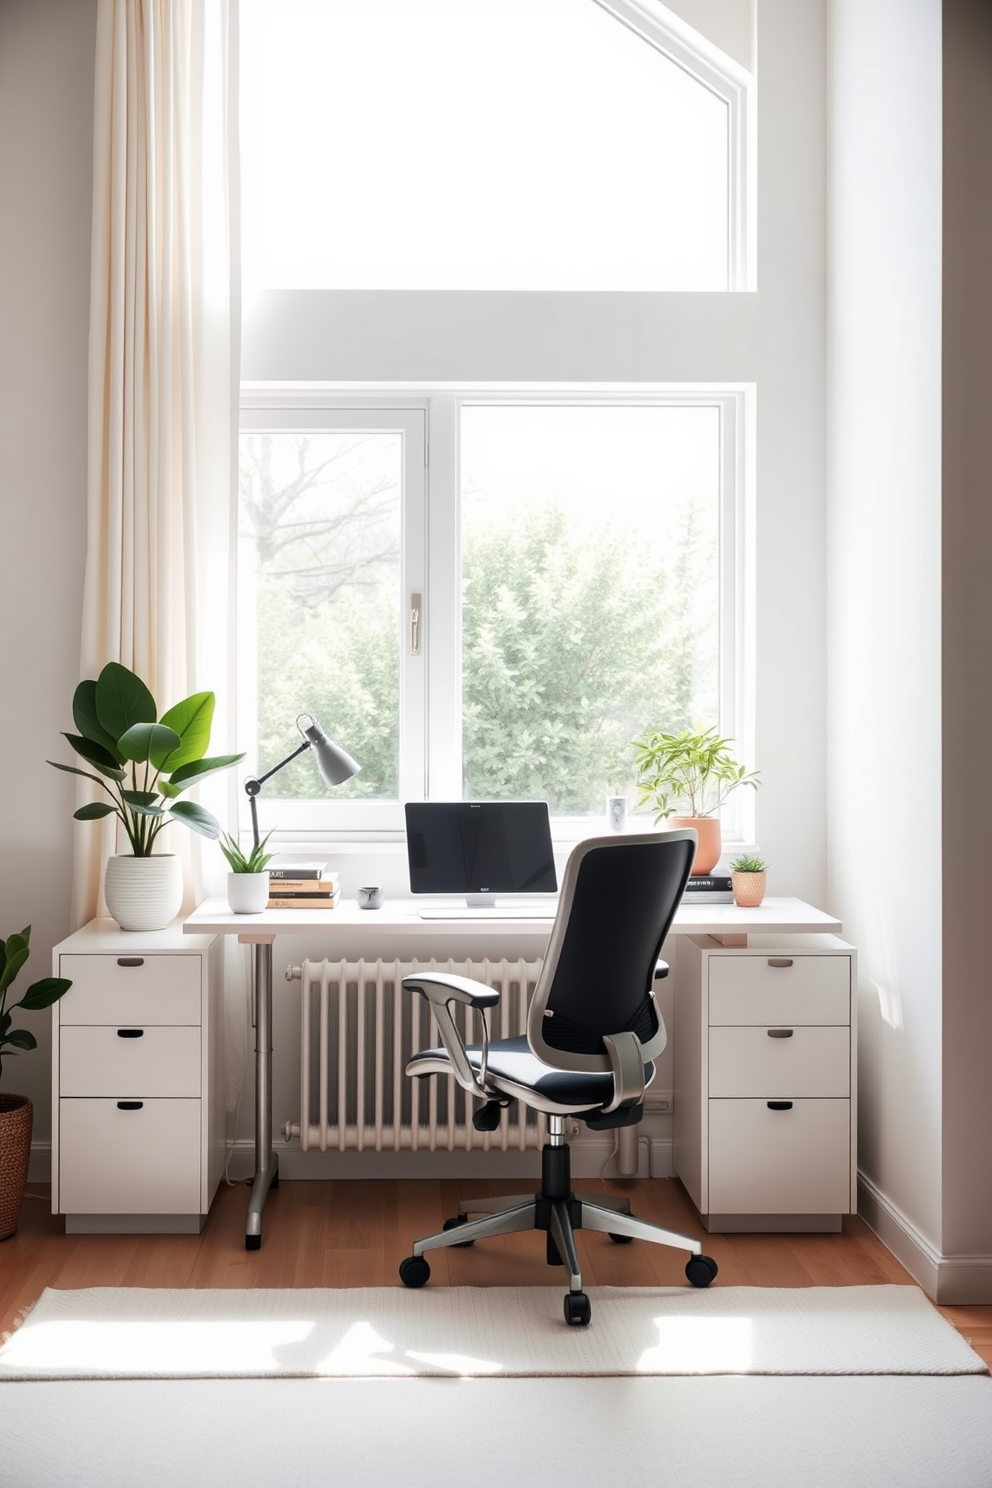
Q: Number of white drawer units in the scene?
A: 2